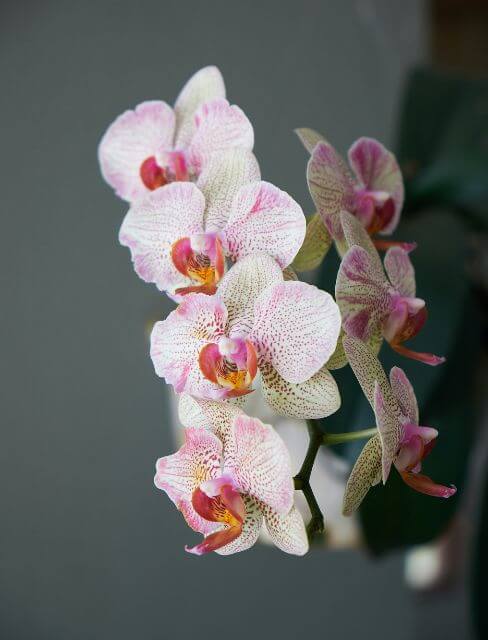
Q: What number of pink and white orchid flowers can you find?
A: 7